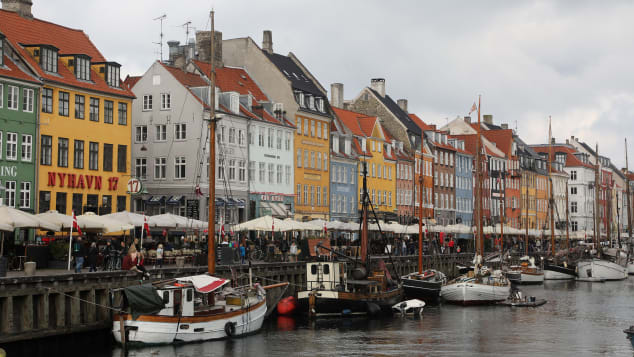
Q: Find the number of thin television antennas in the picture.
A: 2